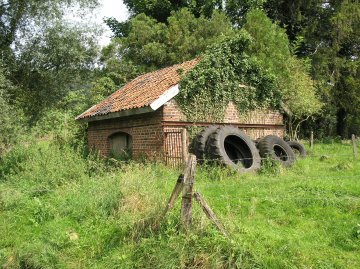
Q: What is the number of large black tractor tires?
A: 4